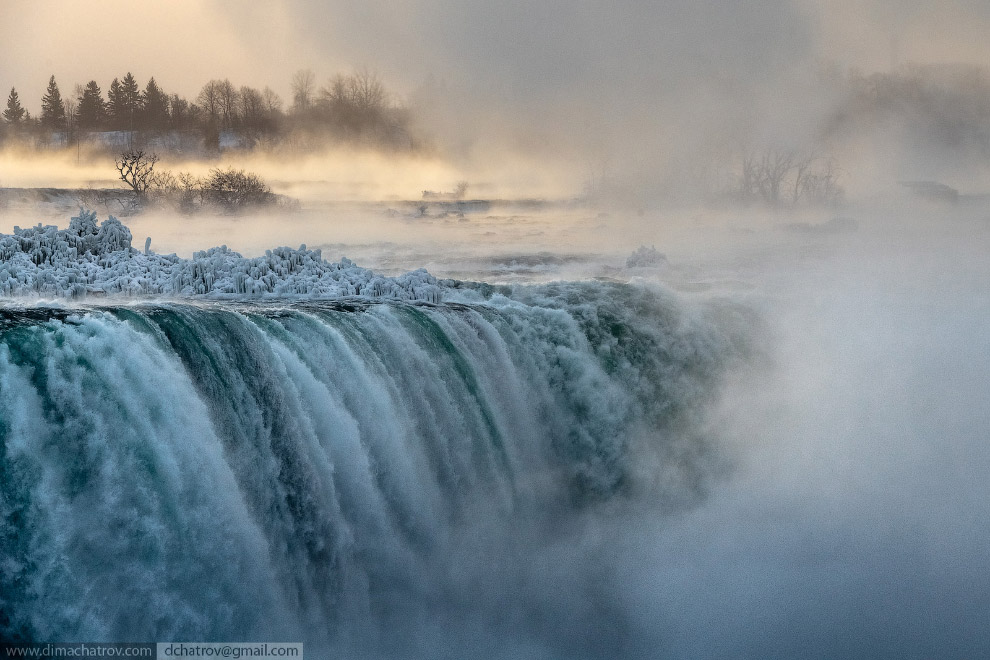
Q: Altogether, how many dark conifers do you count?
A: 6